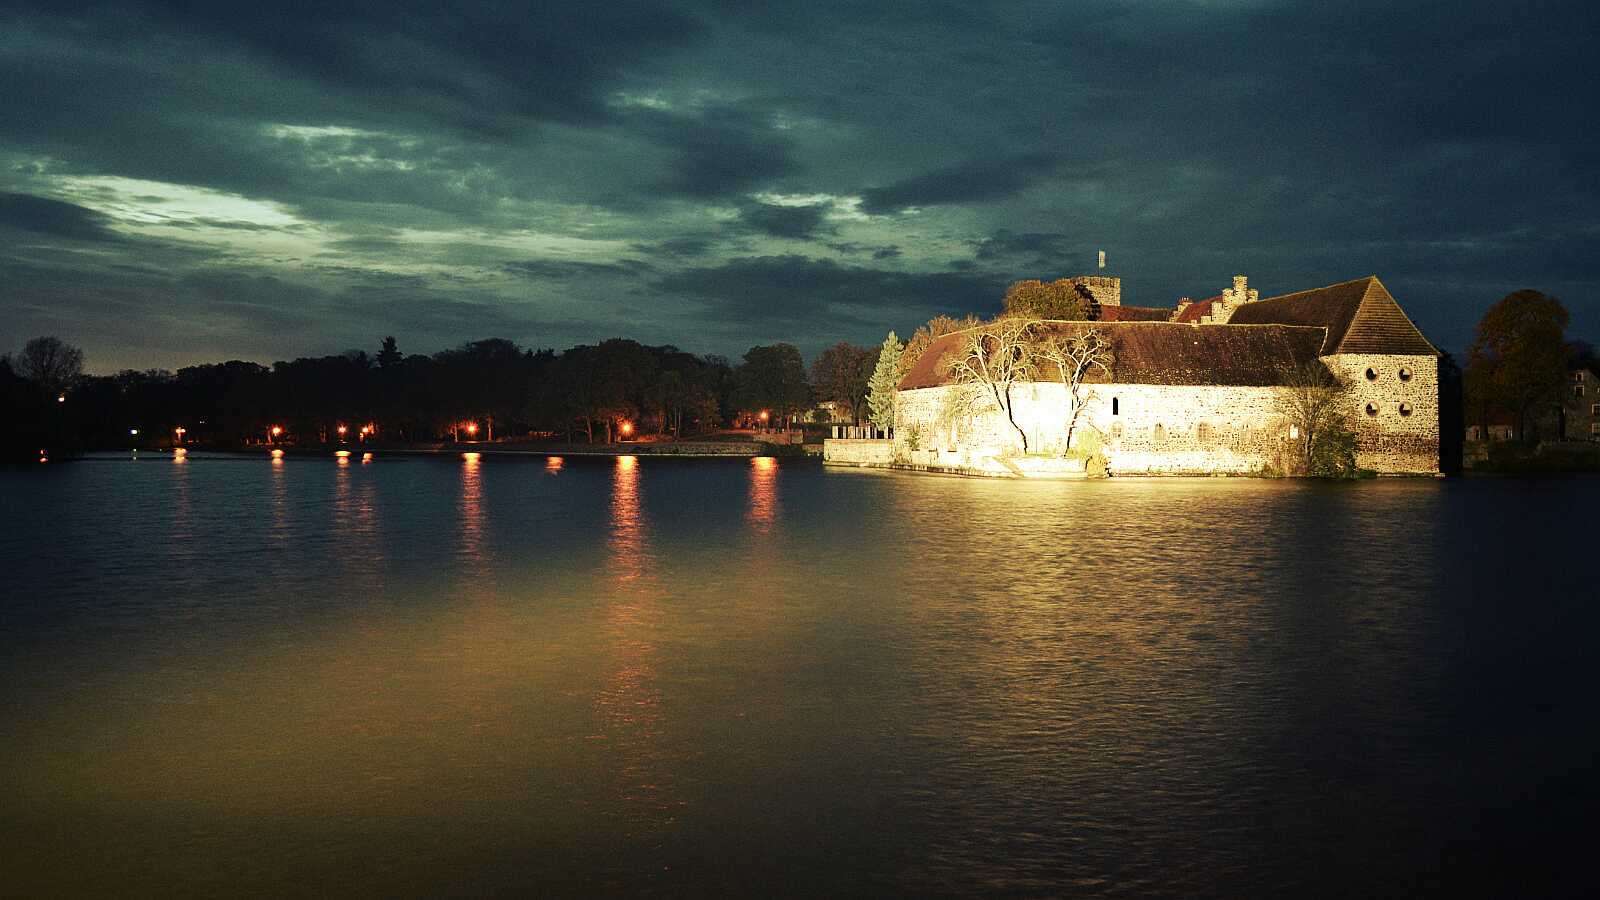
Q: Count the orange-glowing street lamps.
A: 7